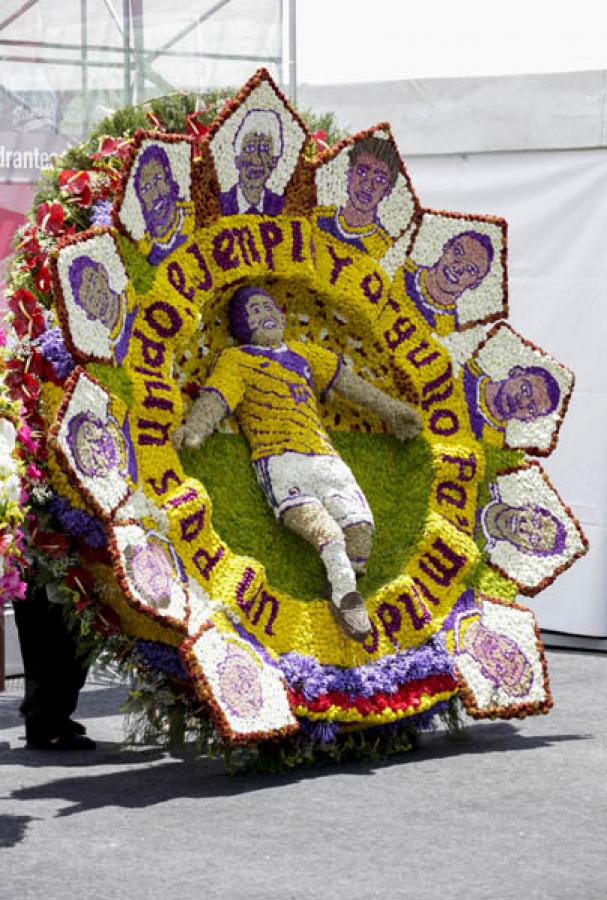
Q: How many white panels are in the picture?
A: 11